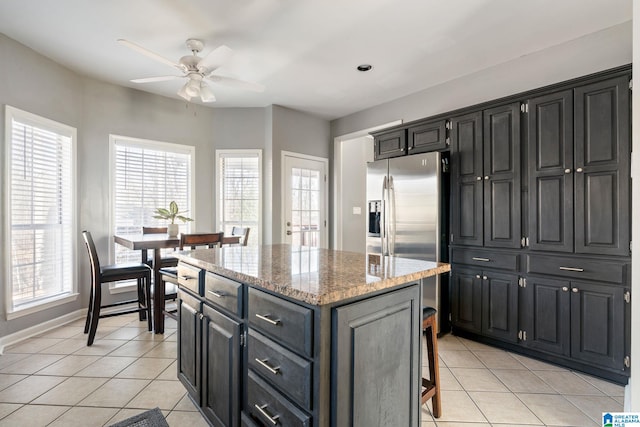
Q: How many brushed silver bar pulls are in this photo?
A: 7